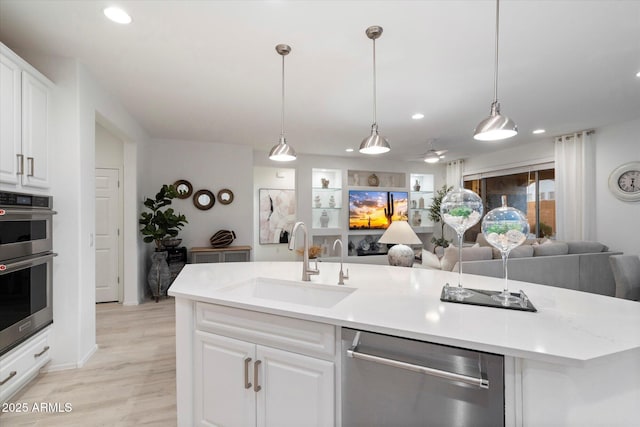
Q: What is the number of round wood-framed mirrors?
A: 3